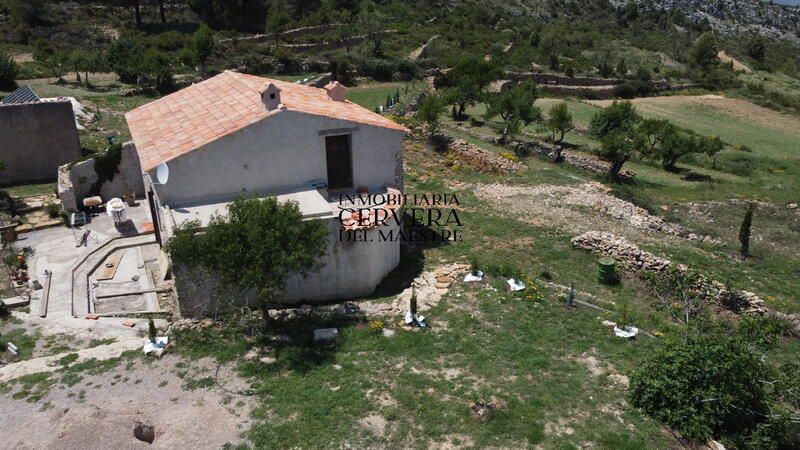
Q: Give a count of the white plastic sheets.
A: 5